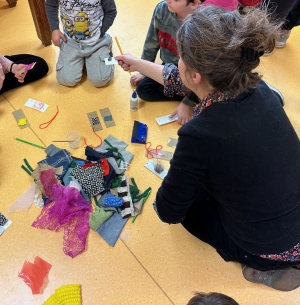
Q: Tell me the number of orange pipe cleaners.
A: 3